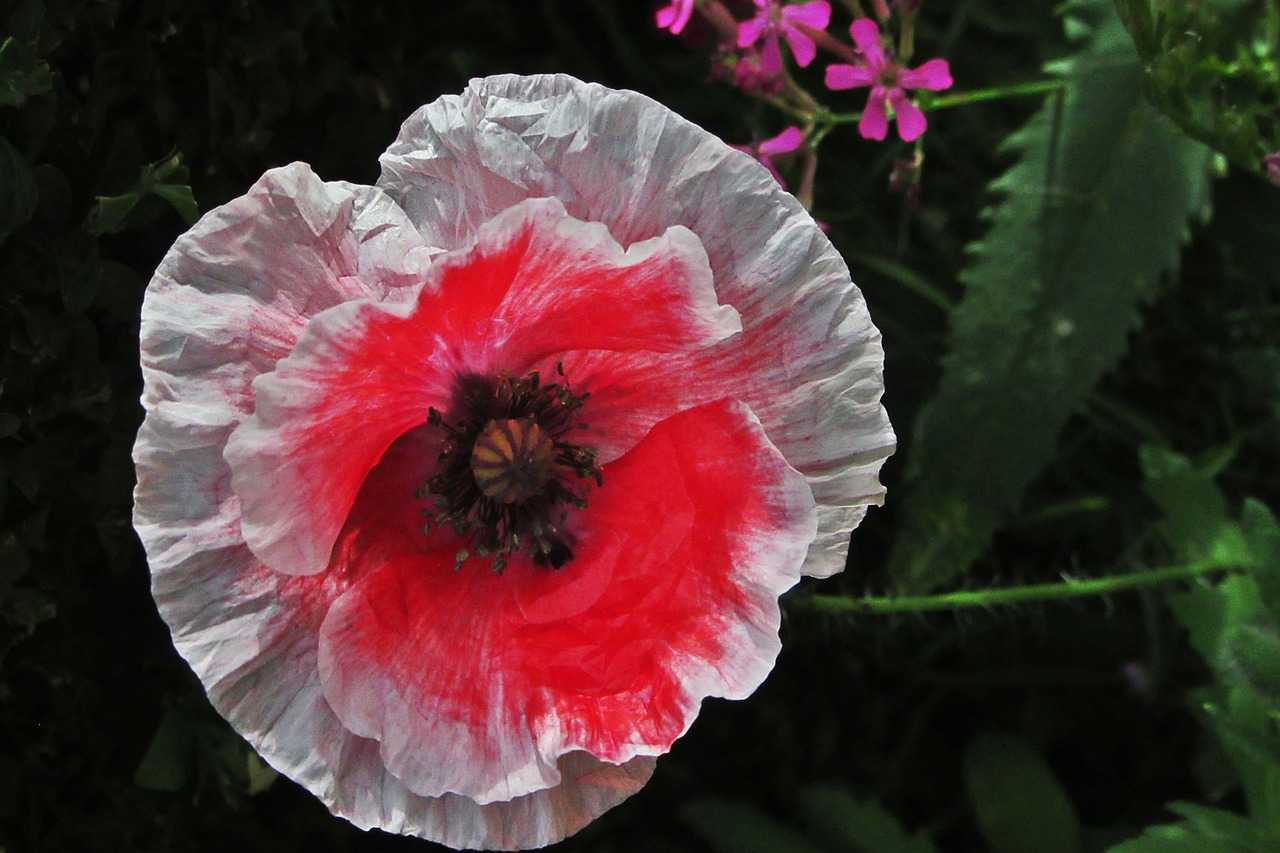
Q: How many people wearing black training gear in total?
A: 0